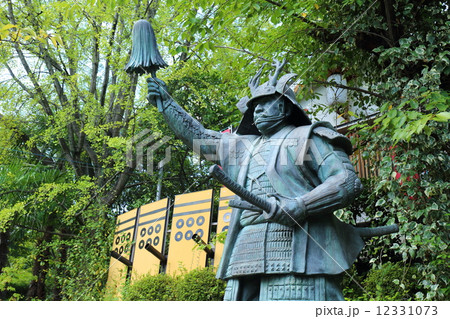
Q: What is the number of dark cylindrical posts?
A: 3